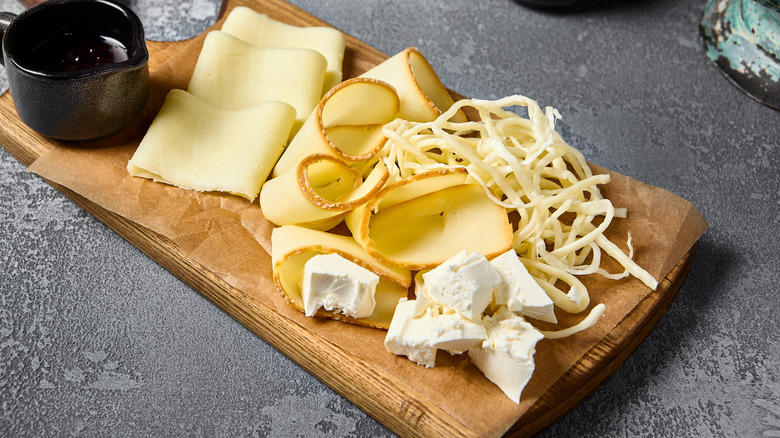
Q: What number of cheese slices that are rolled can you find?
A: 5